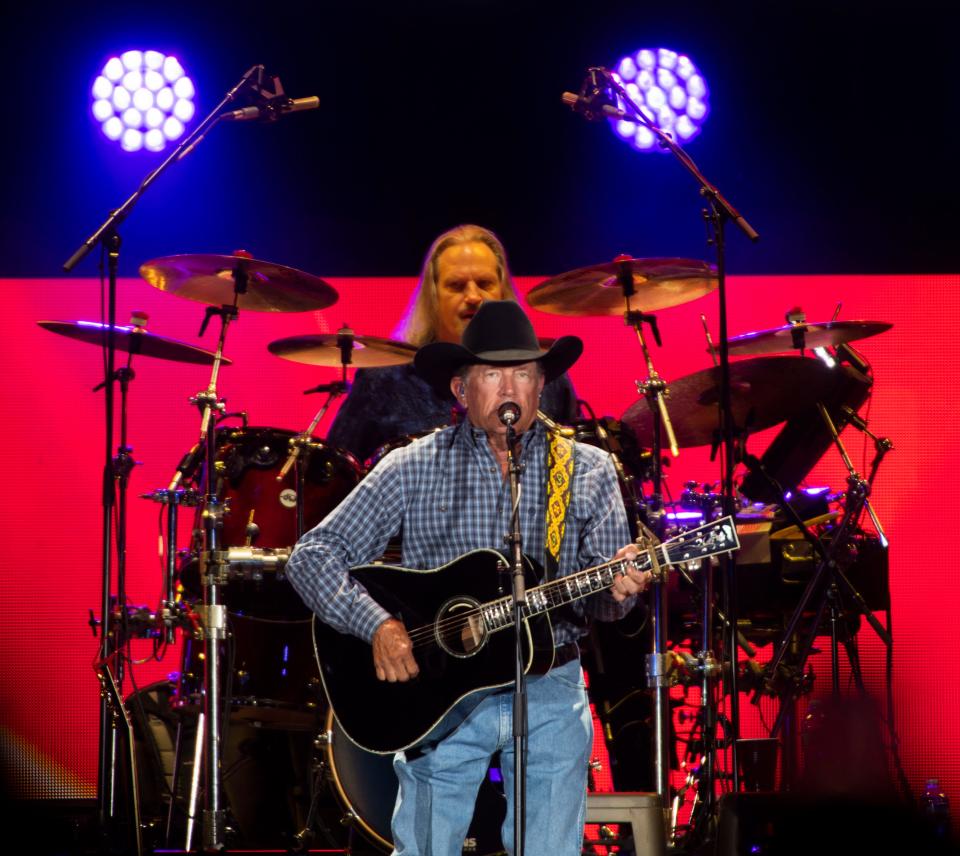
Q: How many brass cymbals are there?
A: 6